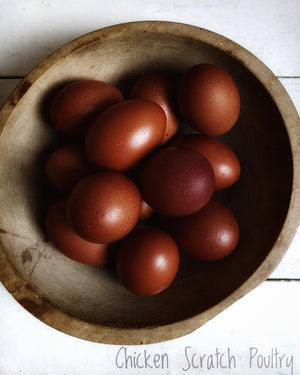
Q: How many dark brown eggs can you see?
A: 12